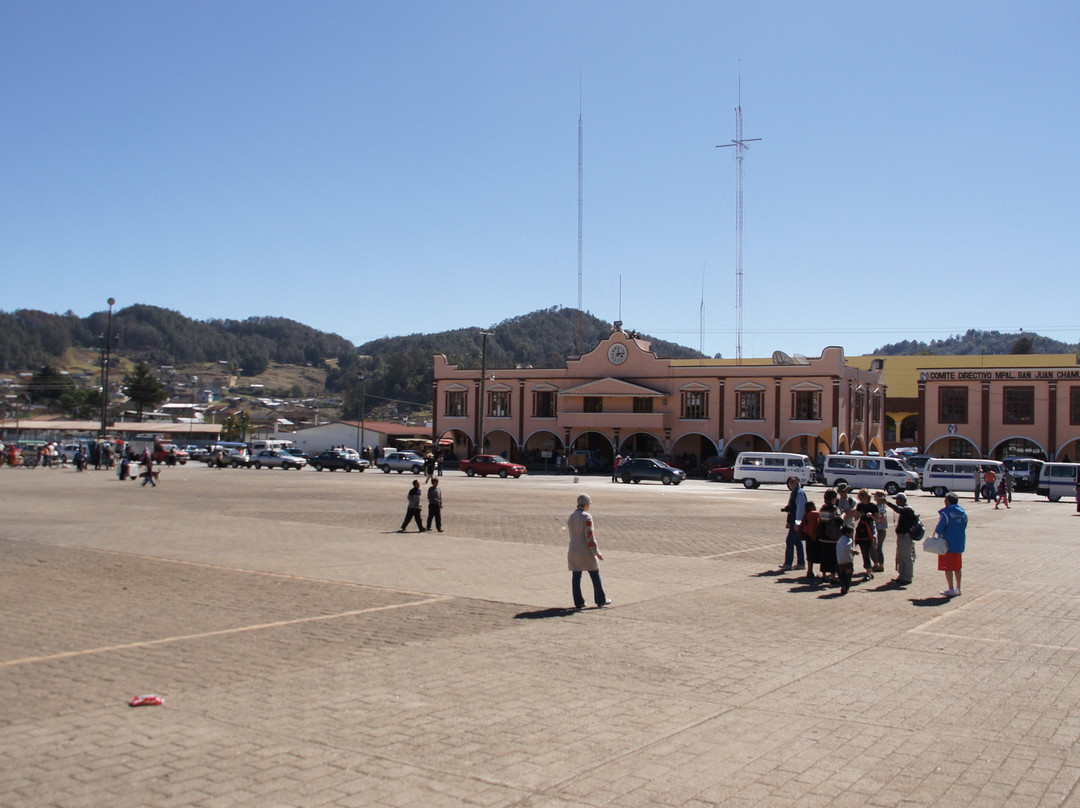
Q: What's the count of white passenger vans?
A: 4